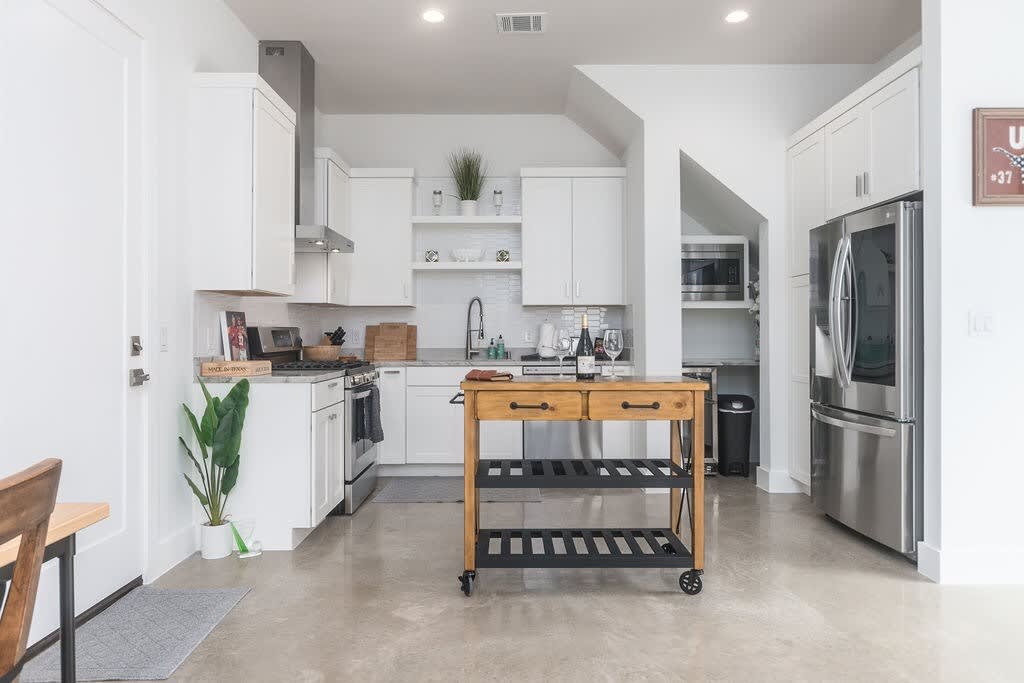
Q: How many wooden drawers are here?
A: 2